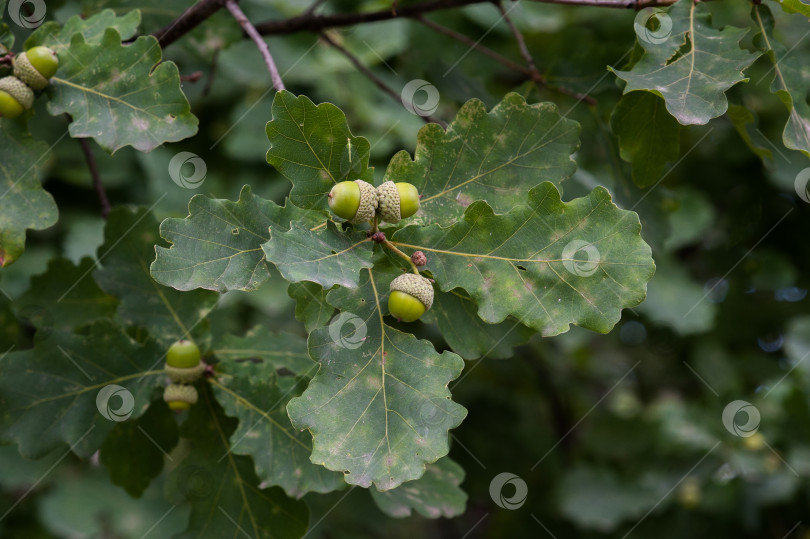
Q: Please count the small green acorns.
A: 7